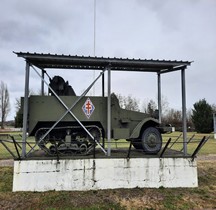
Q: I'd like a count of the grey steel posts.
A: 6